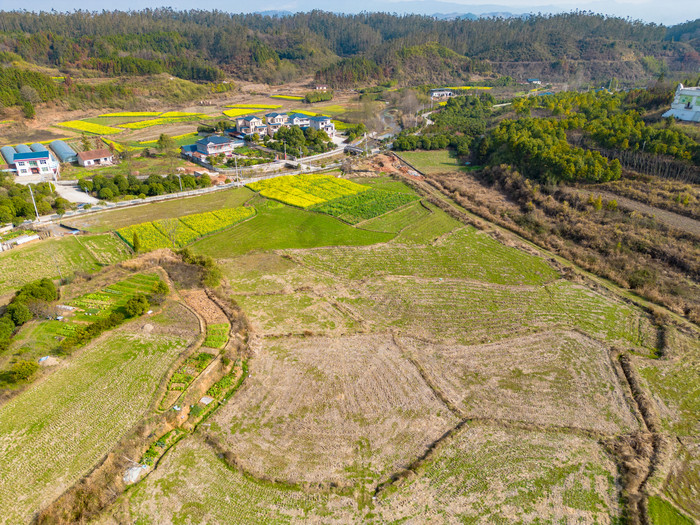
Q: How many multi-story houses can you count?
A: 6